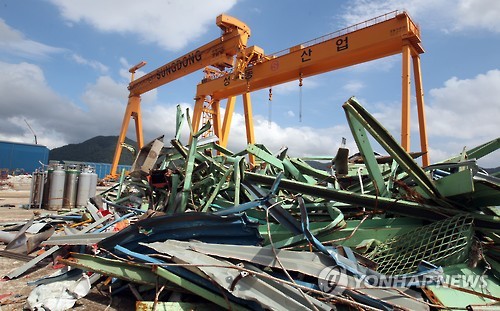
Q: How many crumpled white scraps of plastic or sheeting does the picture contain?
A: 1